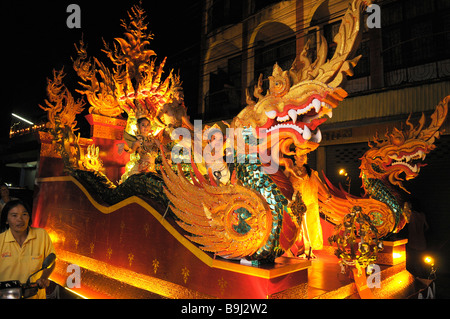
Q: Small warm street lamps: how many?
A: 2